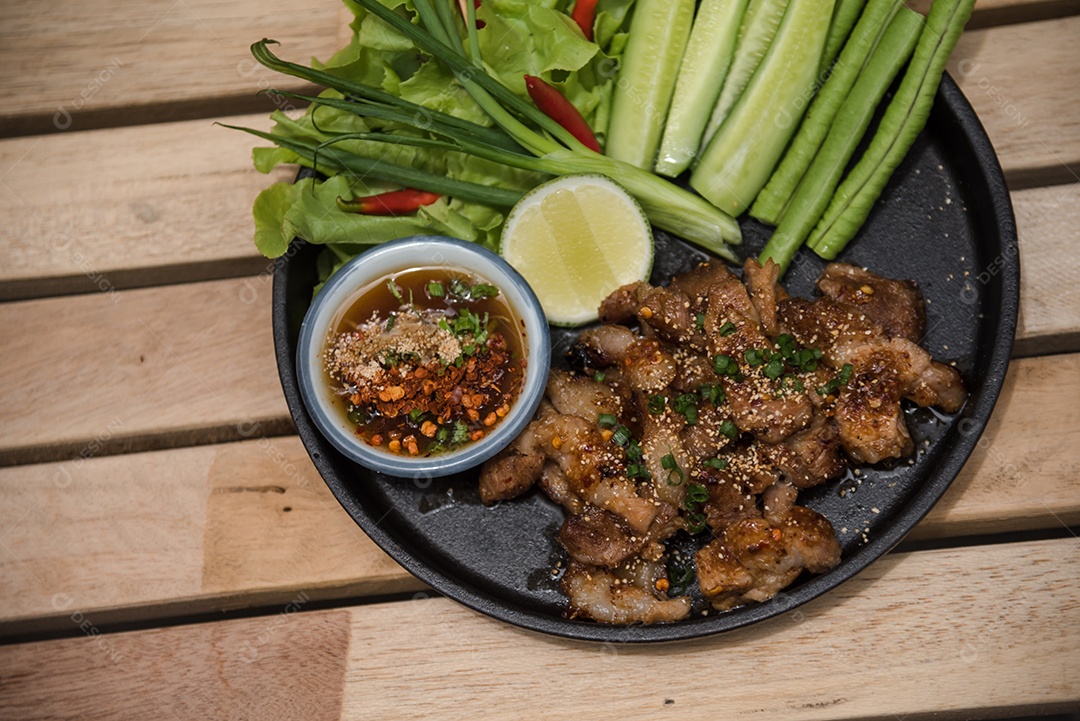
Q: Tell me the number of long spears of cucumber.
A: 4